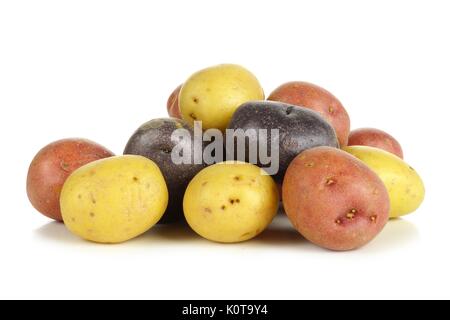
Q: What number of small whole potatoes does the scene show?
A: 11